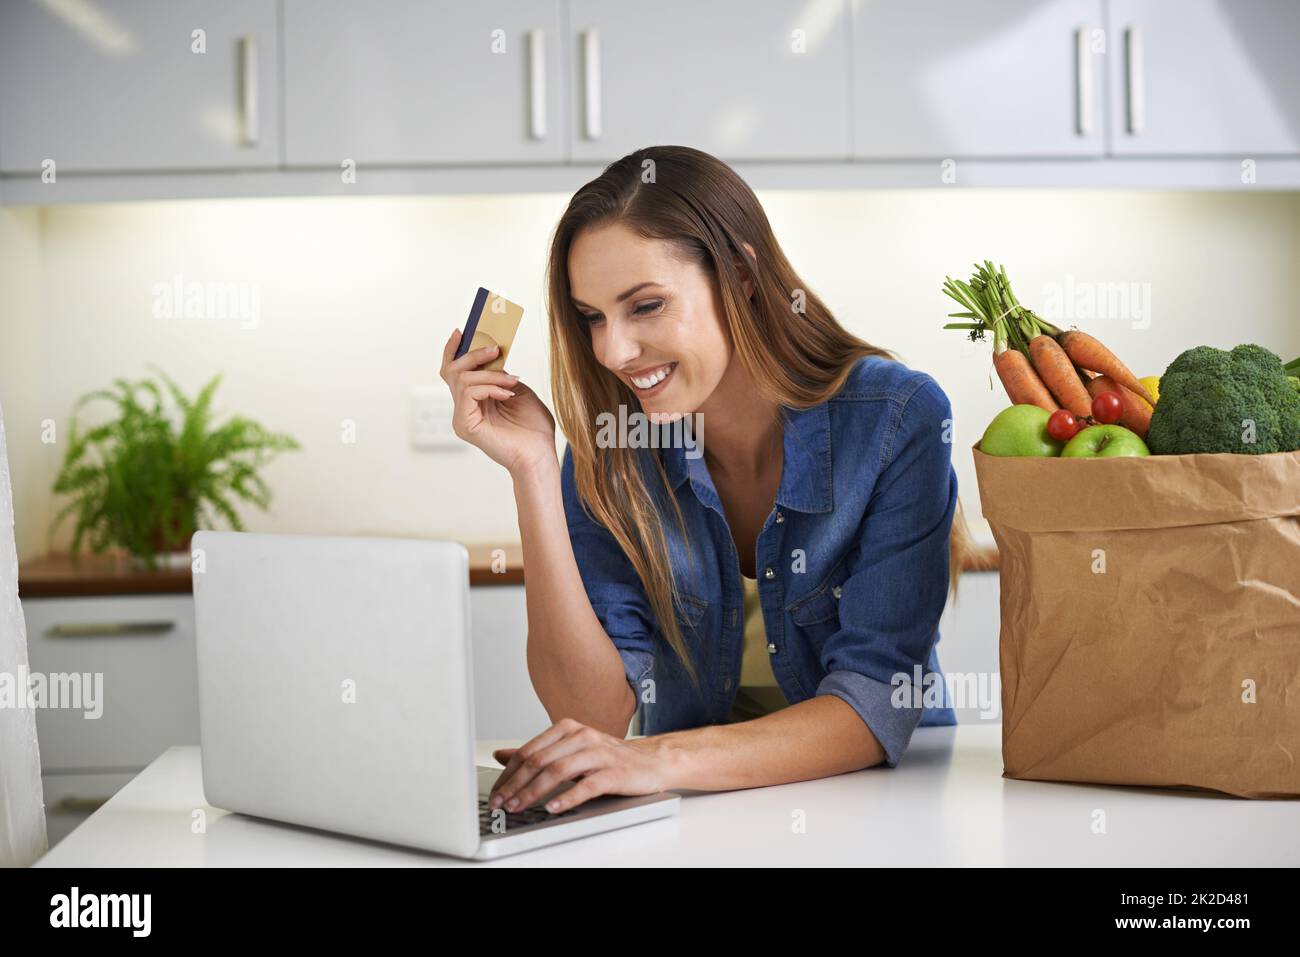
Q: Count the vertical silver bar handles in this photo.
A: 5